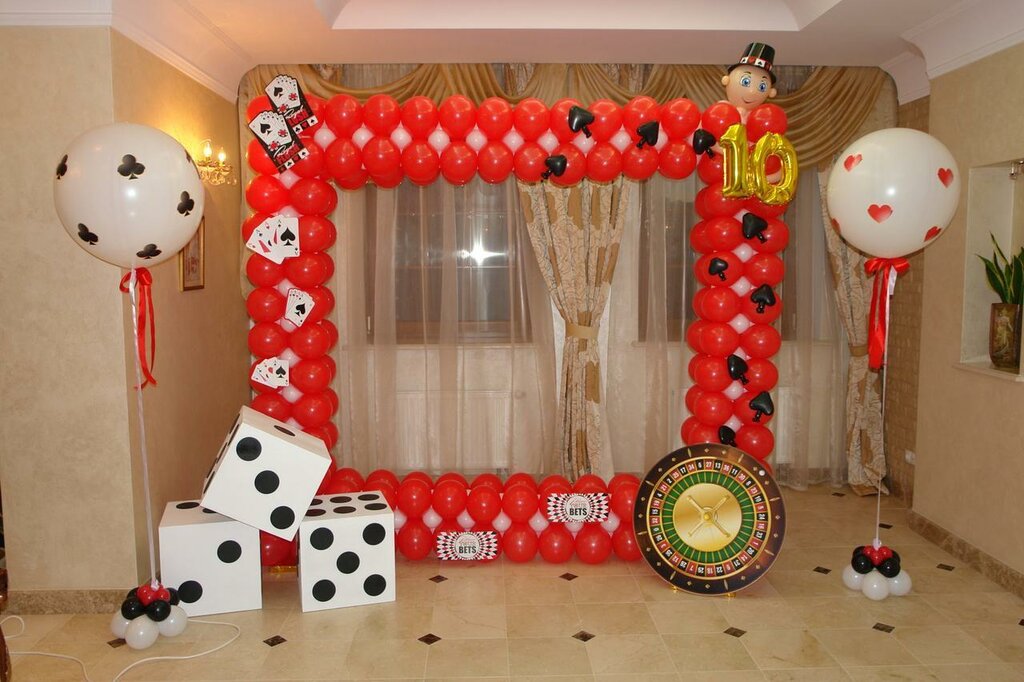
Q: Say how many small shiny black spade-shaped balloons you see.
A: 10